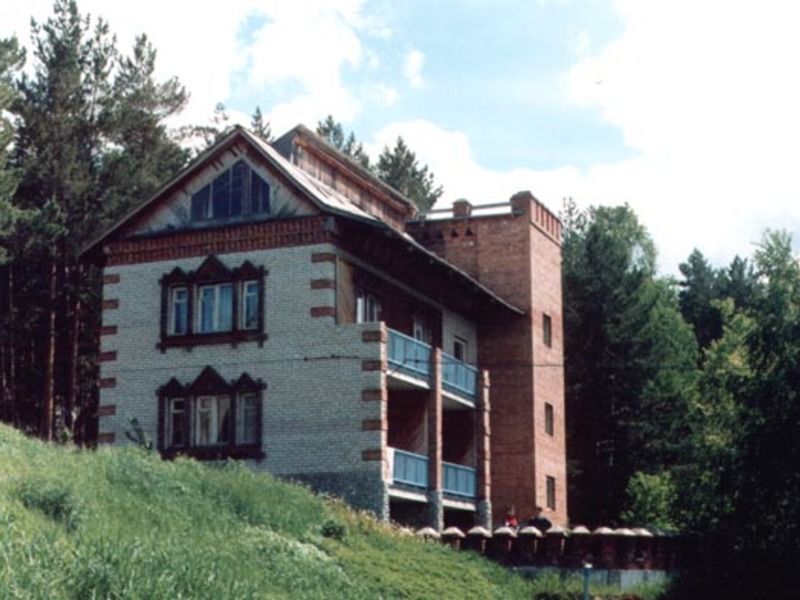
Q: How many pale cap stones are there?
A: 11